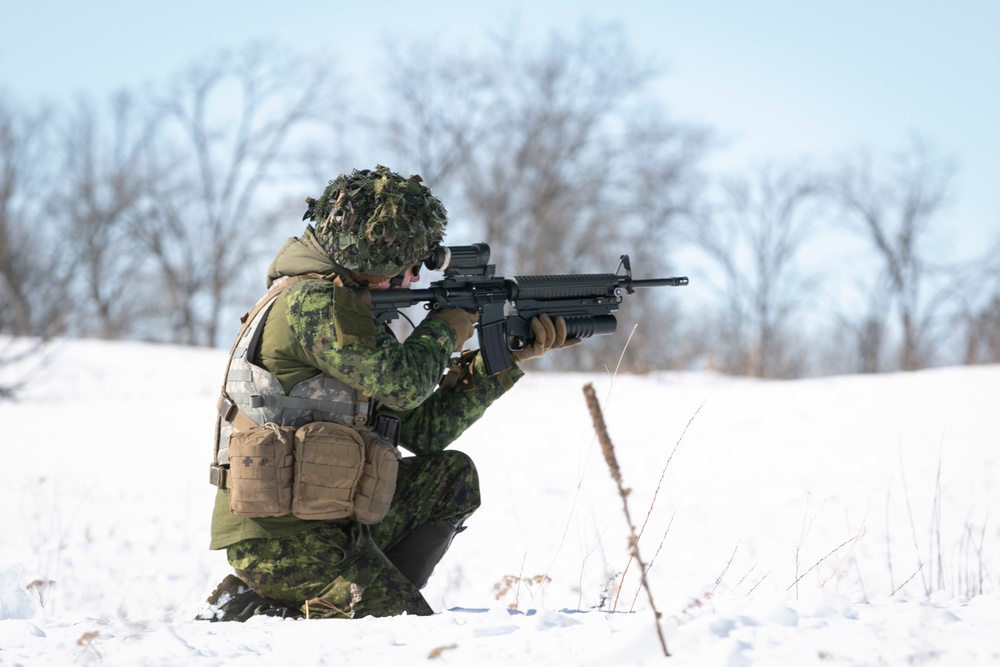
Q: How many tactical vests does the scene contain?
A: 1